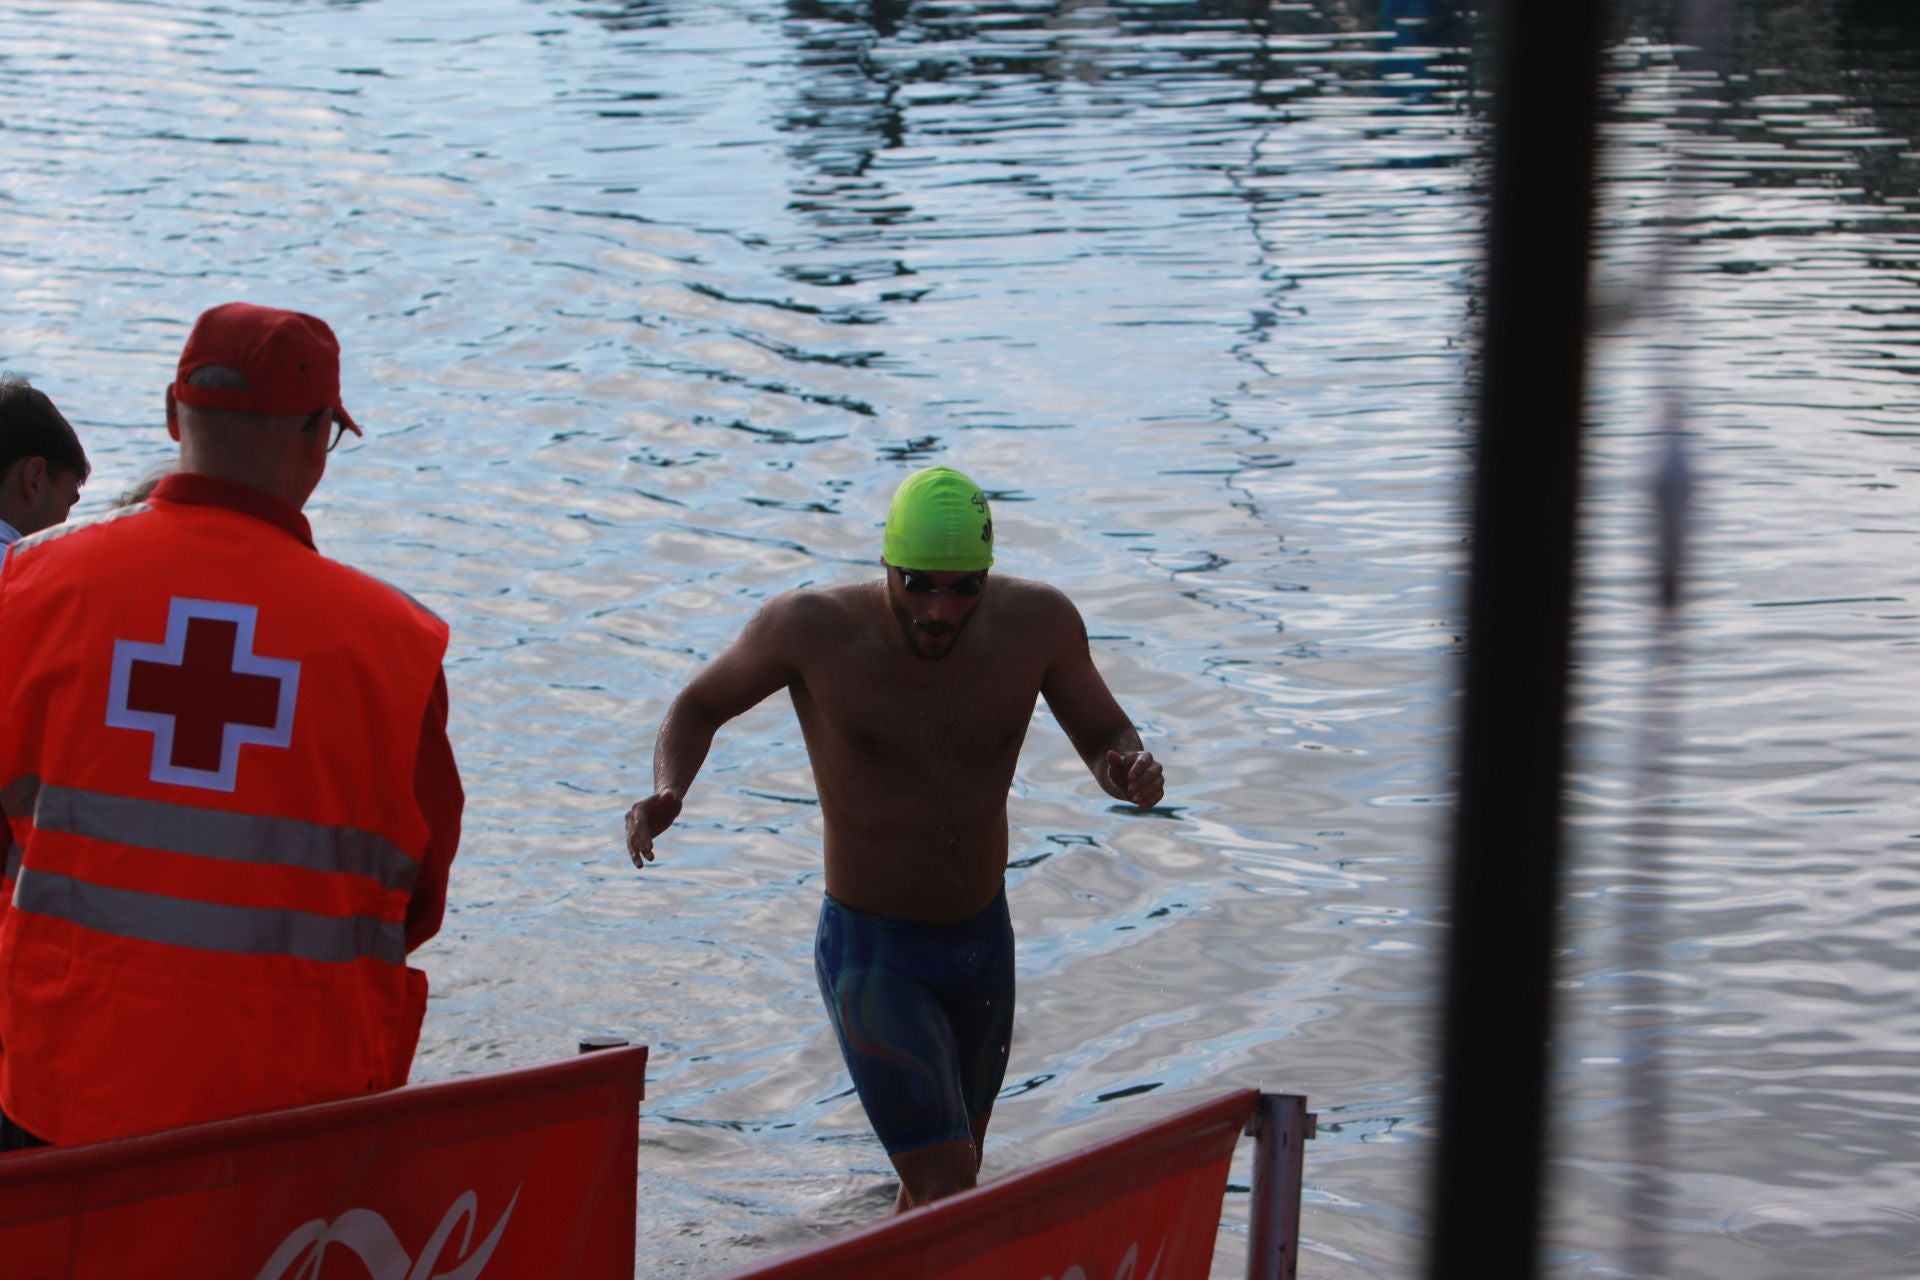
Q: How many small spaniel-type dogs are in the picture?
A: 0